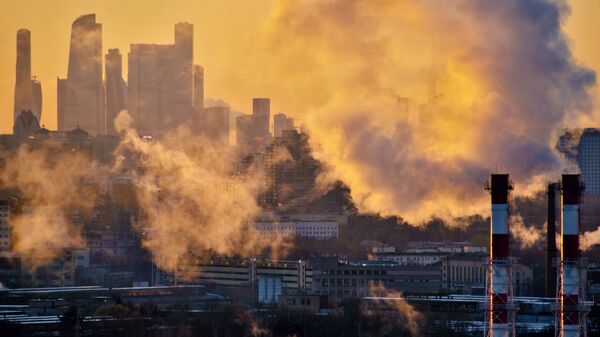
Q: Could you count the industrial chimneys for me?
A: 3